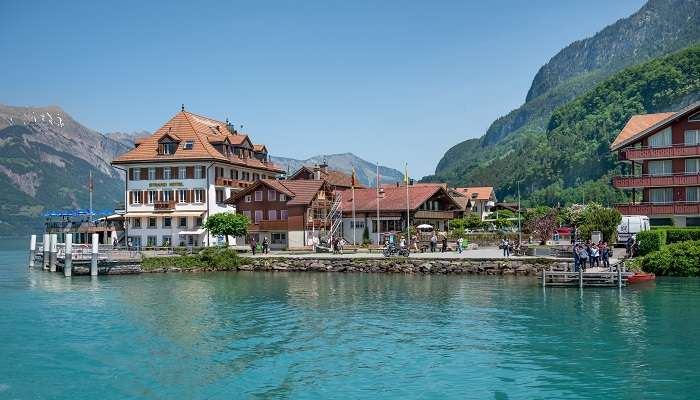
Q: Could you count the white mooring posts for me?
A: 5